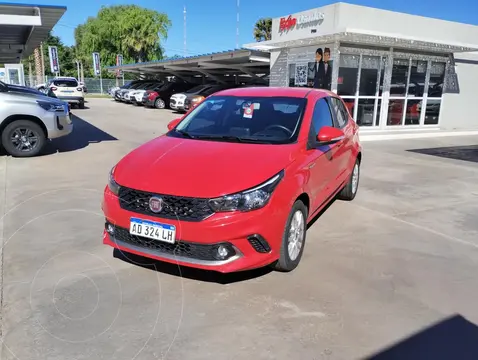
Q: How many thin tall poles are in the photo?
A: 2